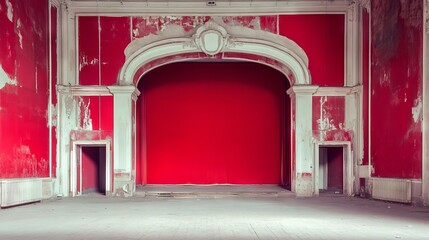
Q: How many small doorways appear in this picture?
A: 2